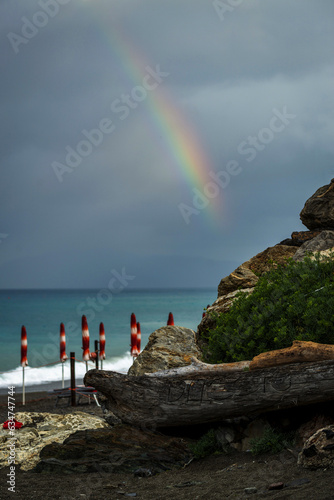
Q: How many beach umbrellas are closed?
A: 7